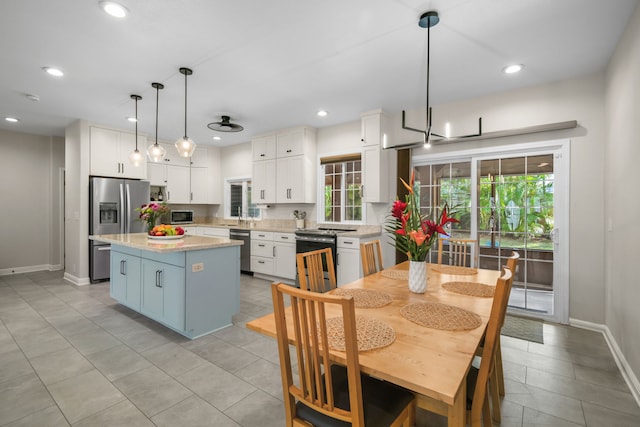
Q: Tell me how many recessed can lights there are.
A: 7